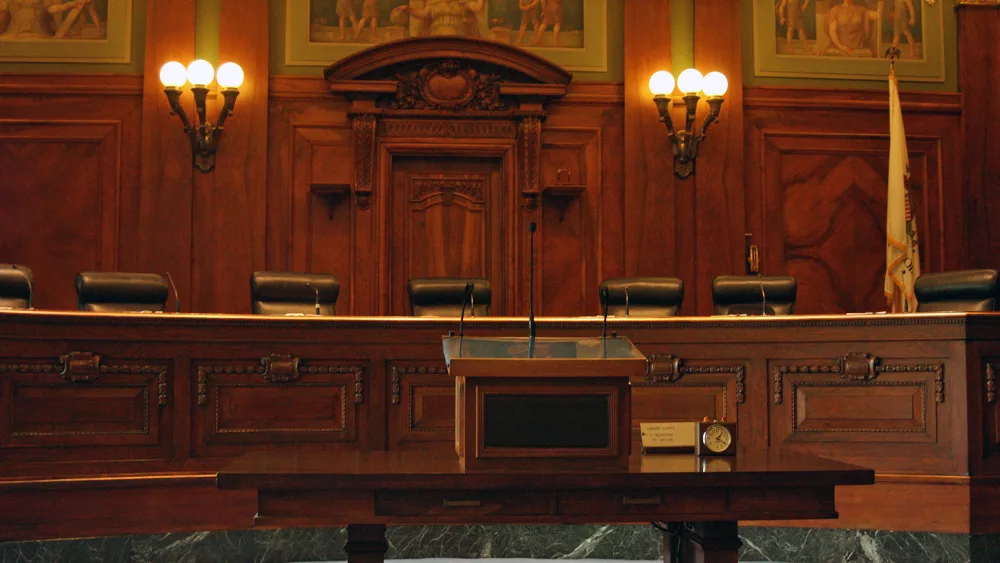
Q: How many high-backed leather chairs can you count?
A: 7